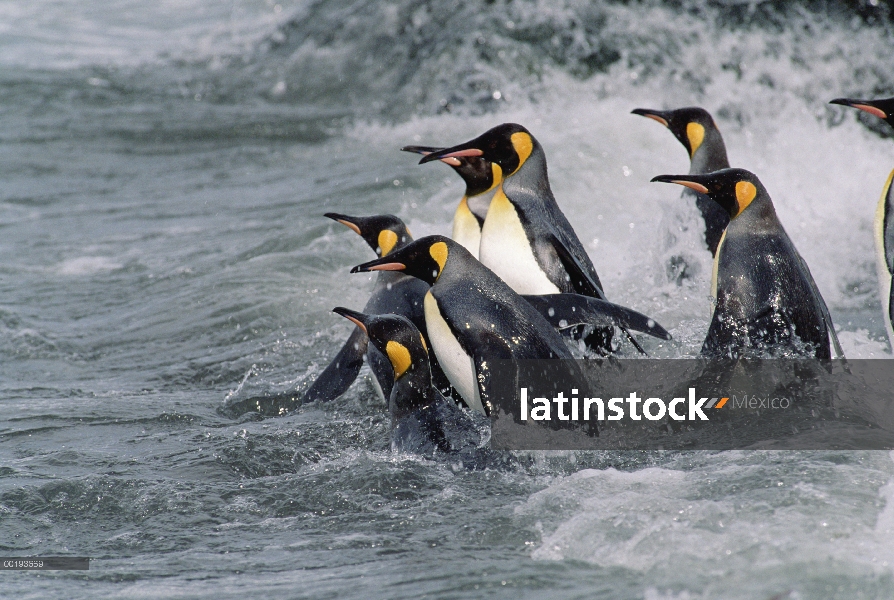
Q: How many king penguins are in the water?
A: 8